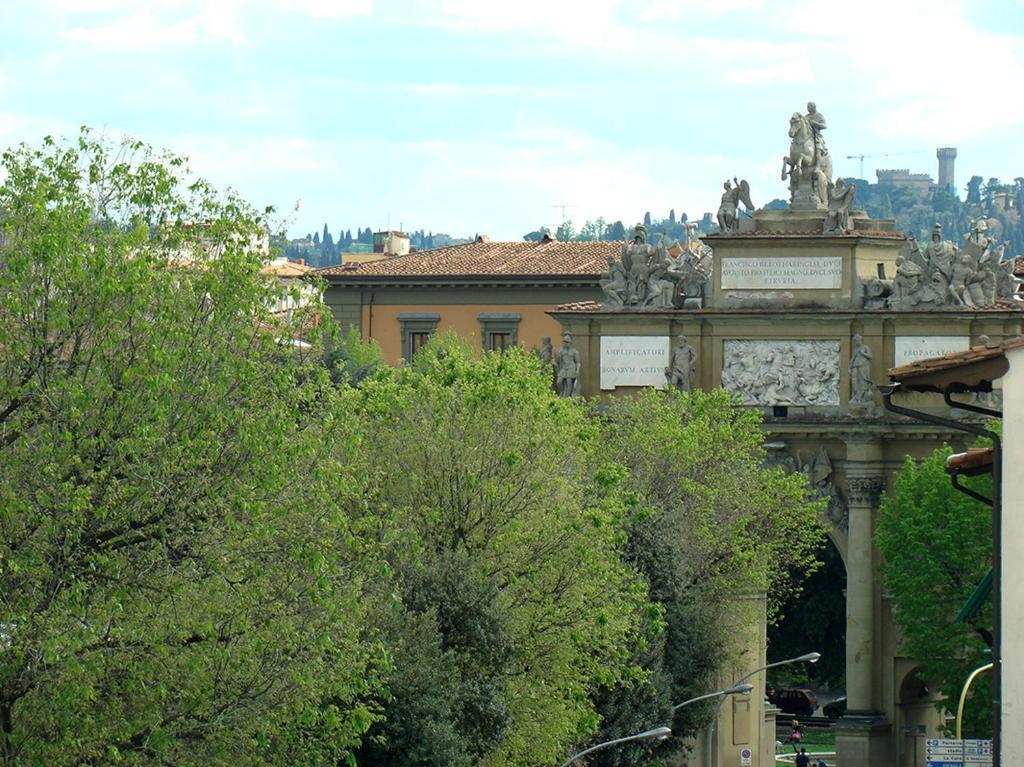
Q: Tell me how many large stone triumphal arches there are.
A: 1